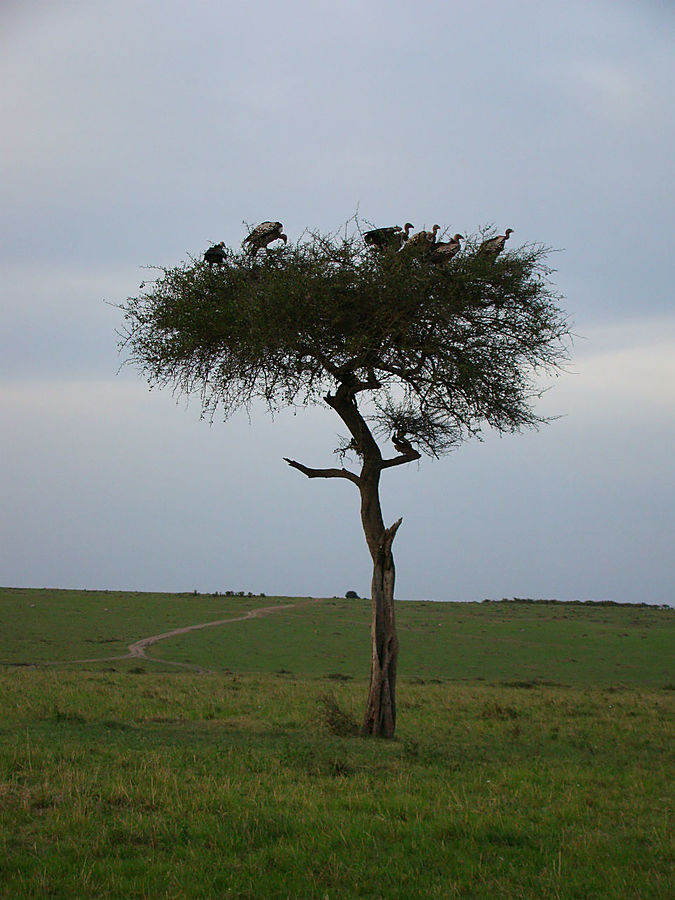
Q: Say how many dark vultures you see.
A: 2